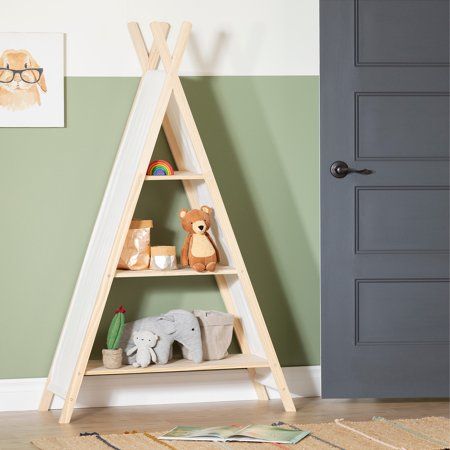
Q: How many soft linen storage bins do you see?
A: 1